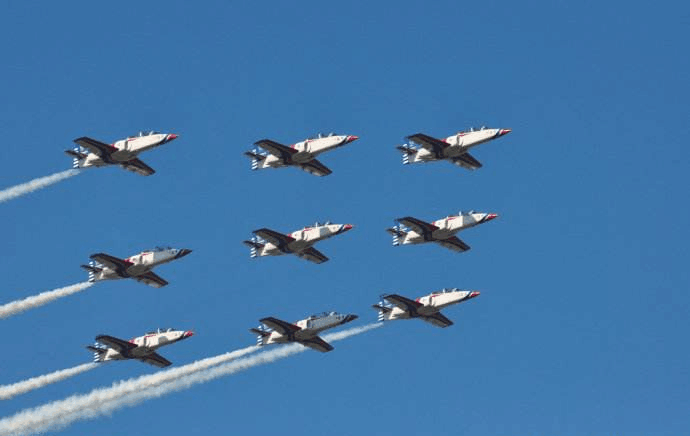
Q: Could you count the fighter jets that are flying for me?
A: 9